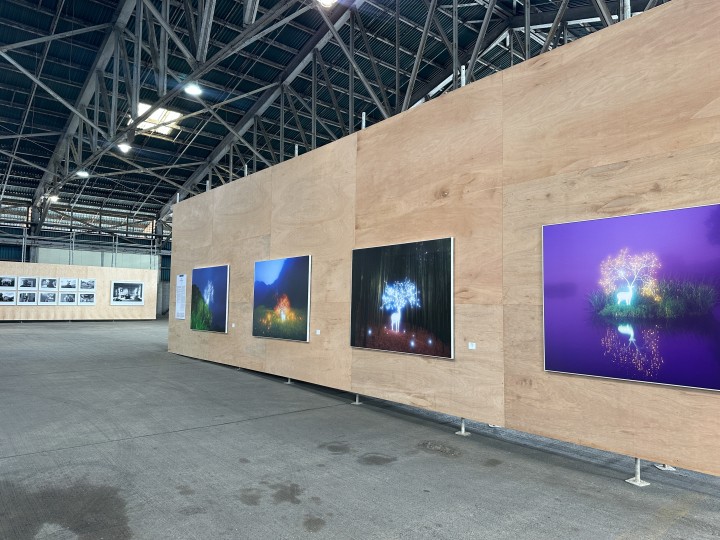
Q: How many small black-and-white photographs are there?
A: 10